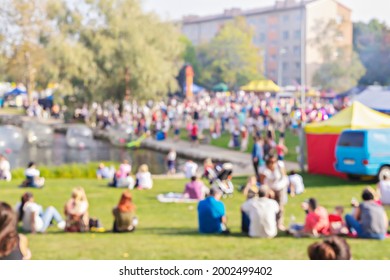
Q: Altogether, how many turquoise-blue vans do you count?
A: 1